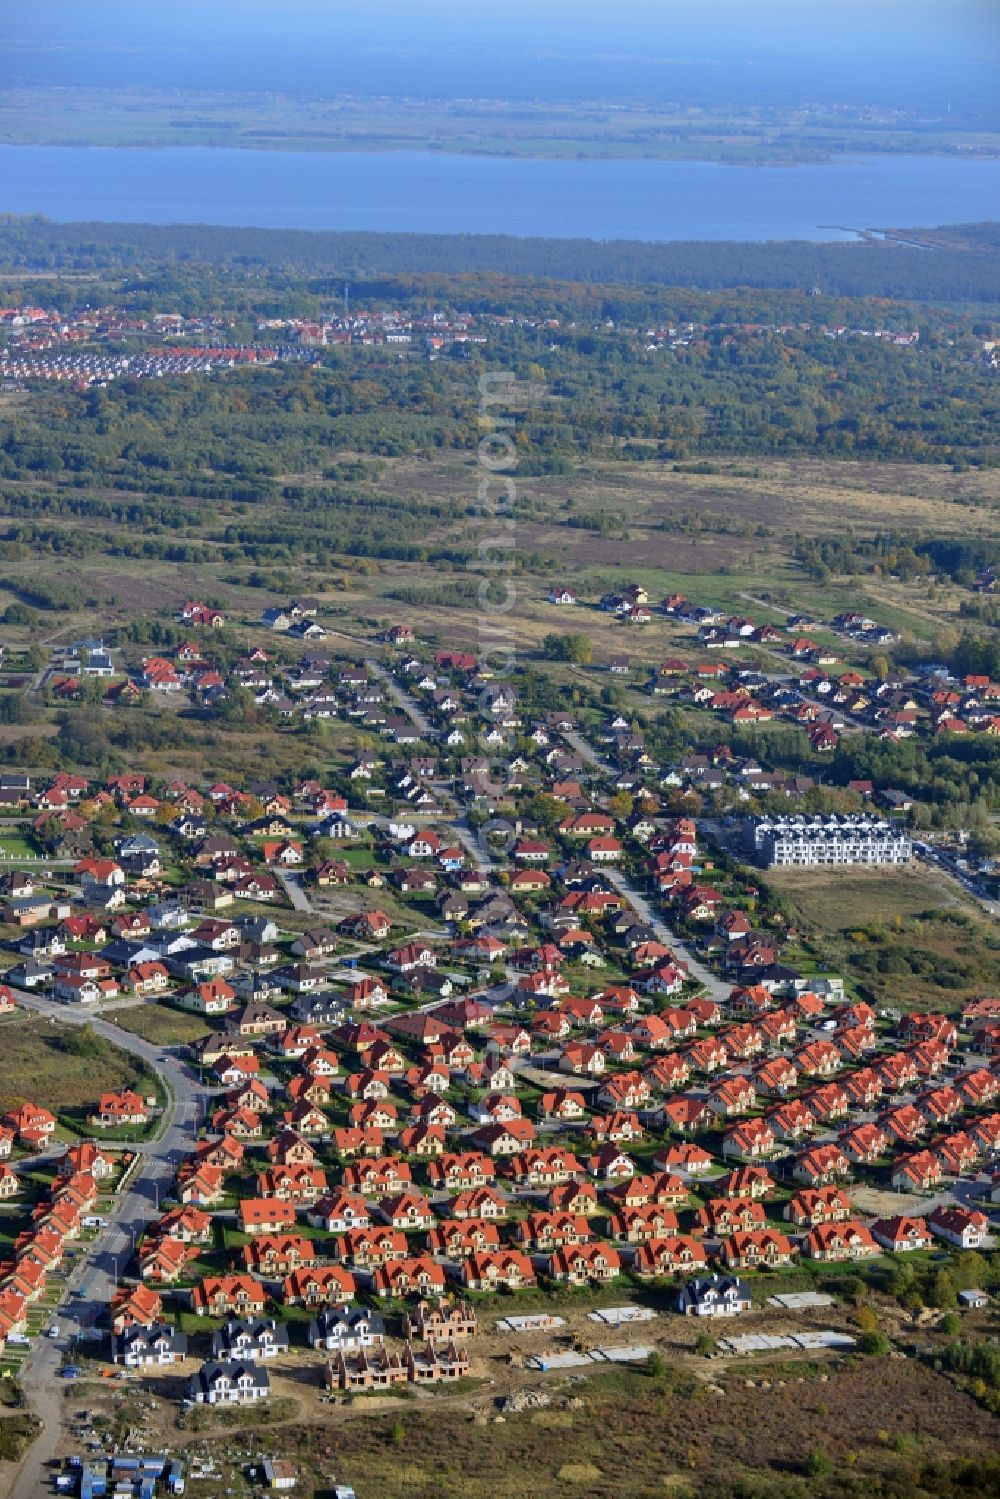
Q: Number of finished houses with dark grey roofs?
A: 5